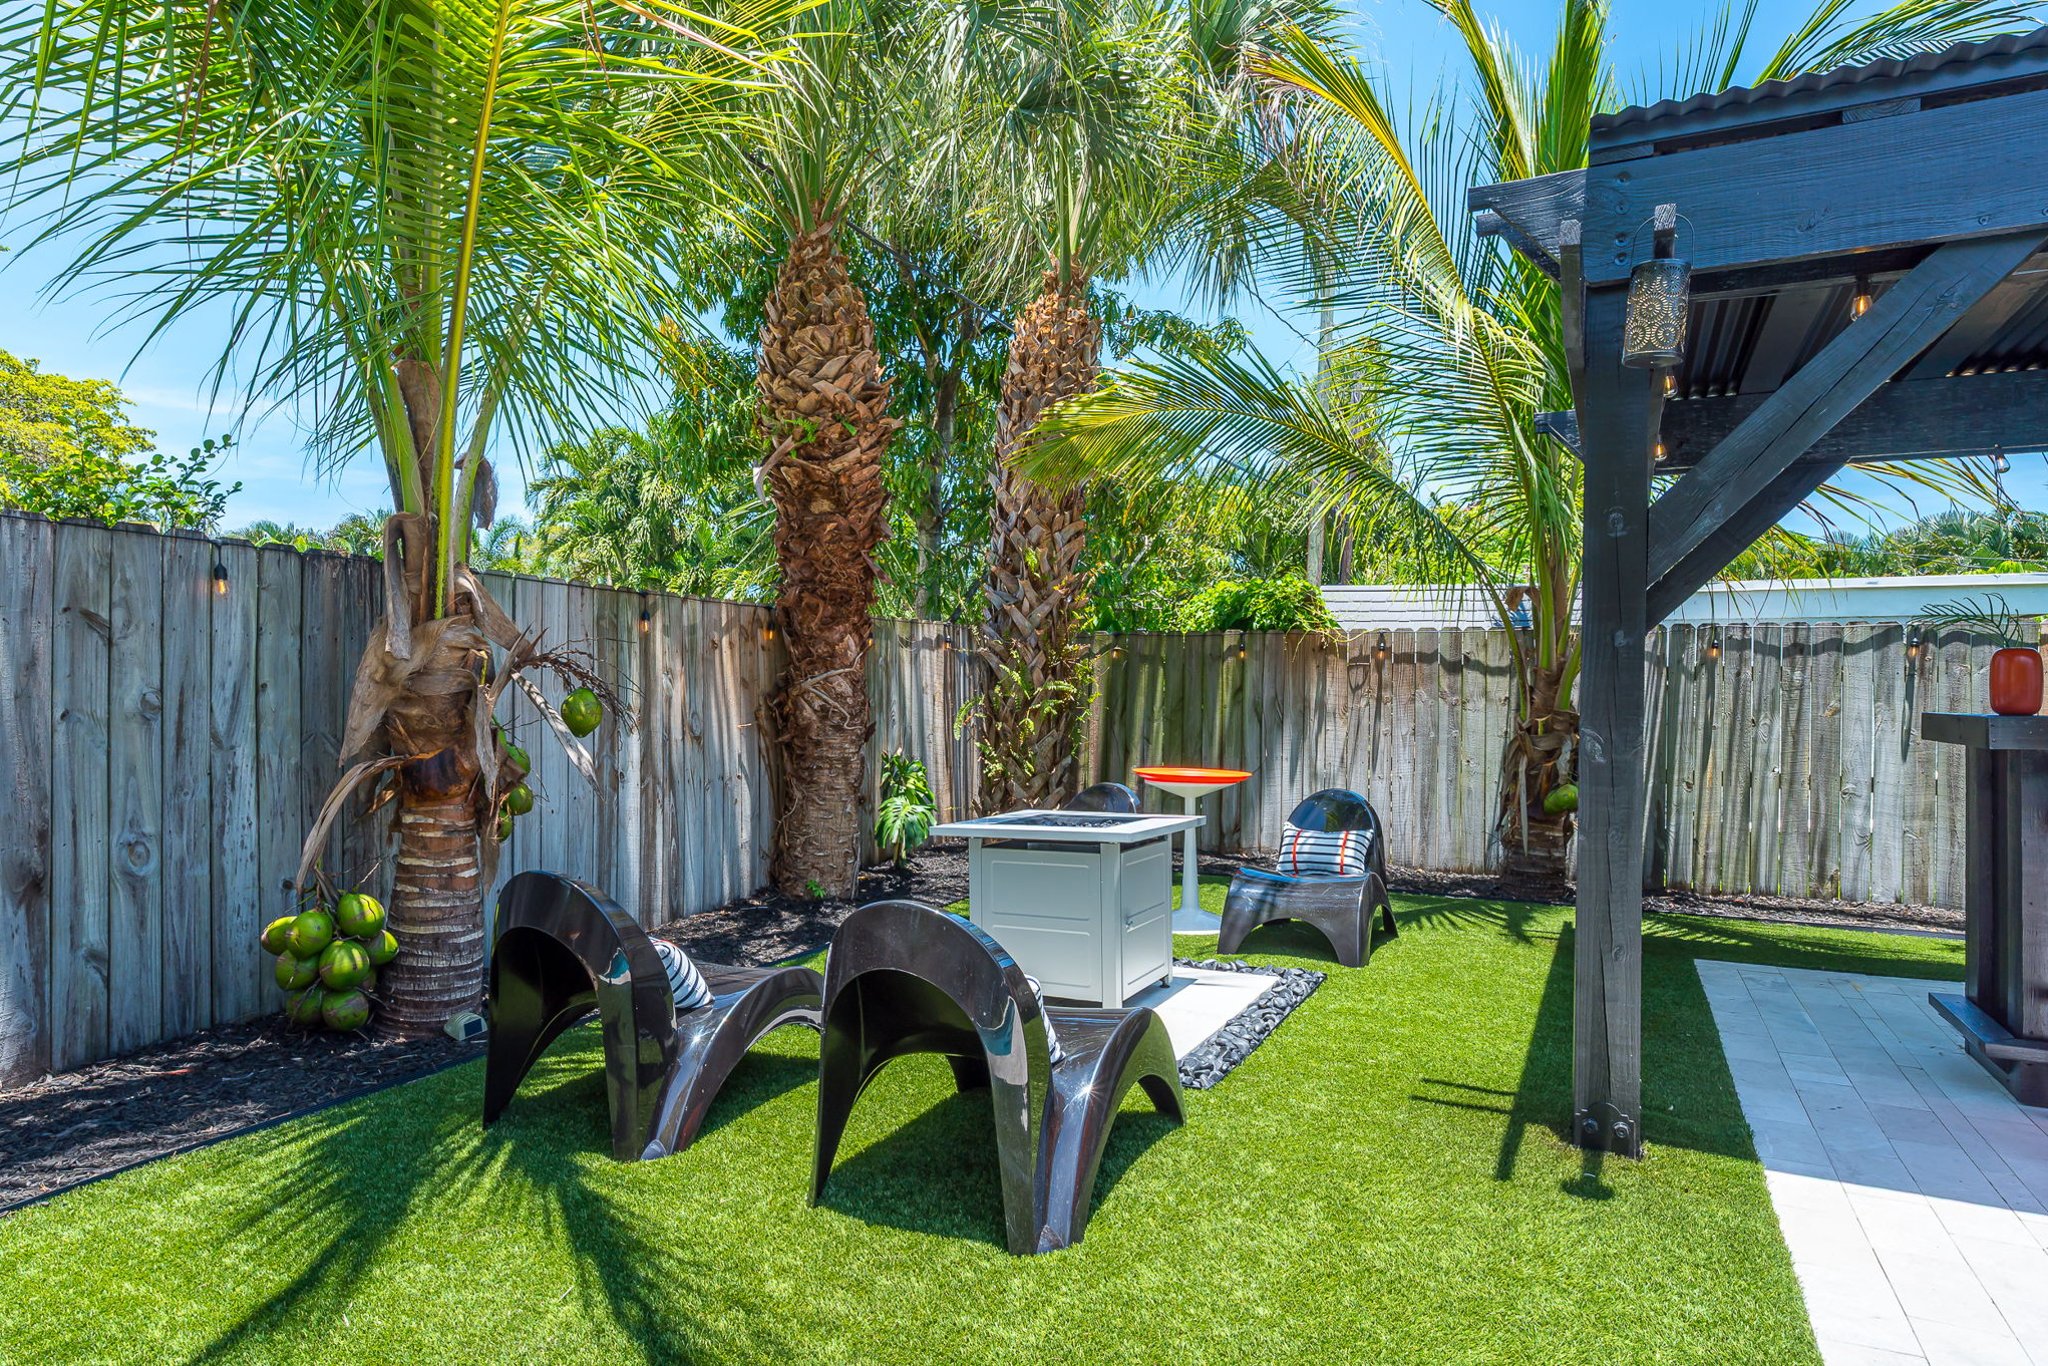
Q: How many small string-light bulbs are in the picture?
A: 14